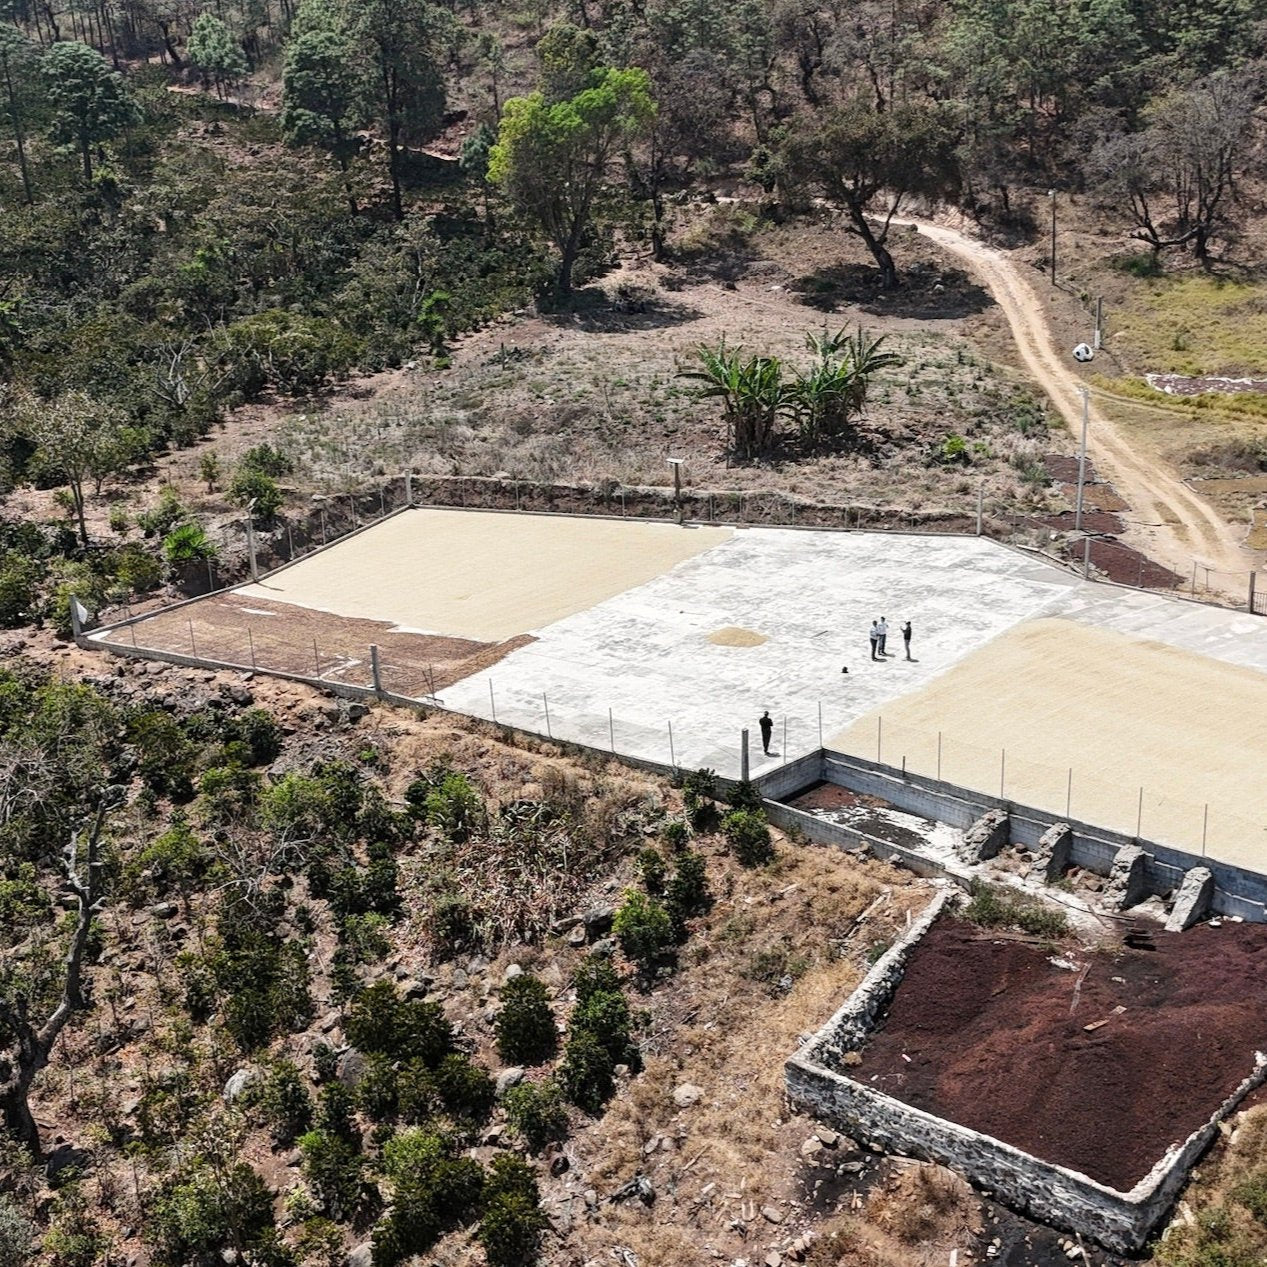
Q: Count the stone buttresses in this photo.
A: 4